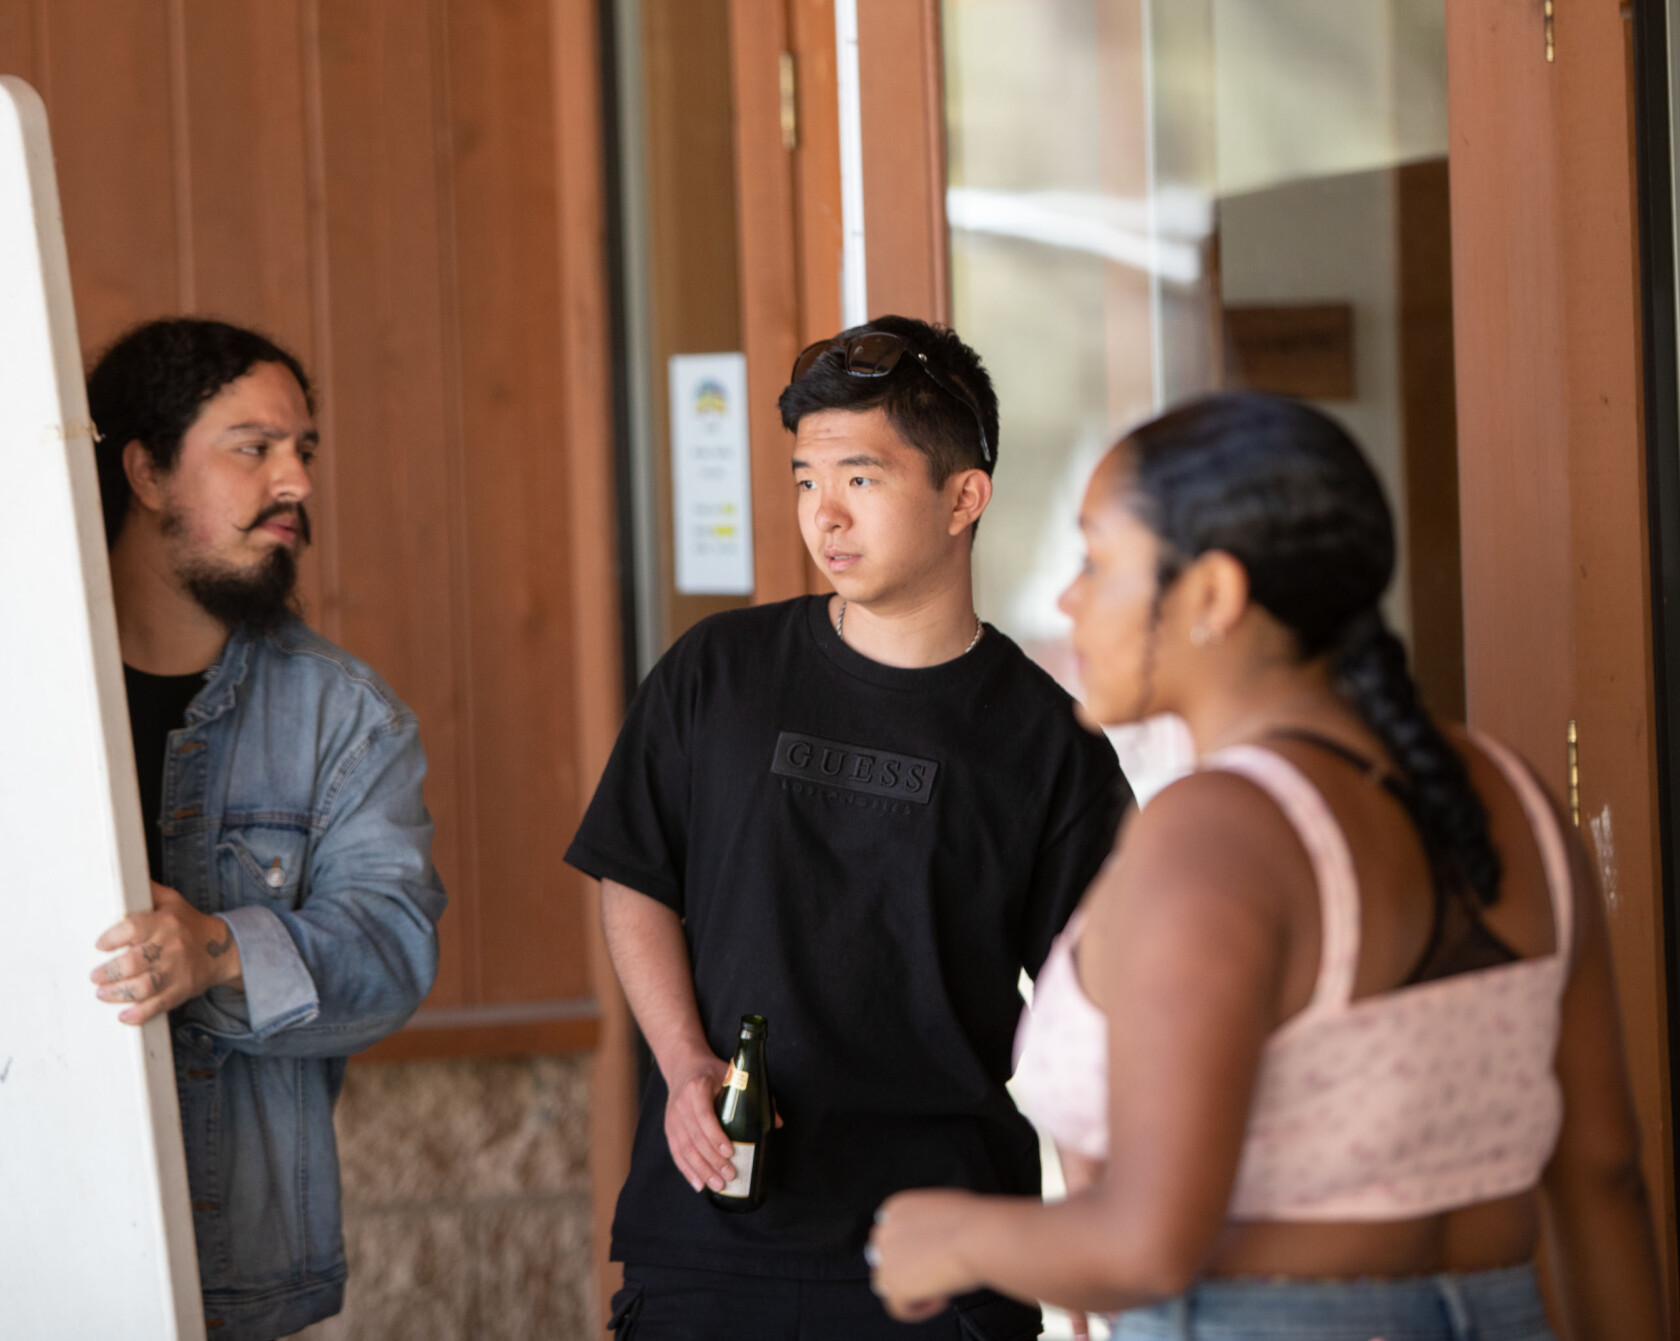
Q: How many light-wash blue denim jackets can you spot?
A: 1